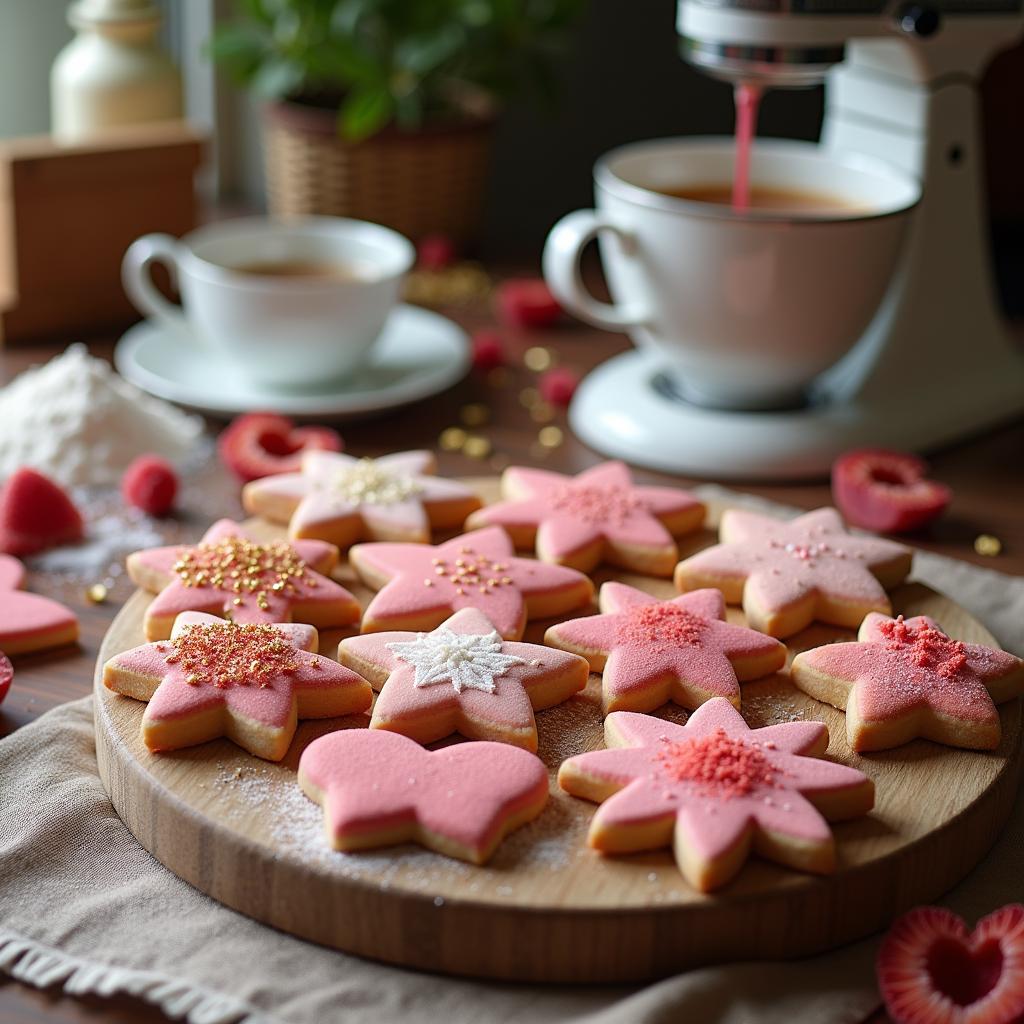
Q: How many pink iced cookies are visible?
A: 12